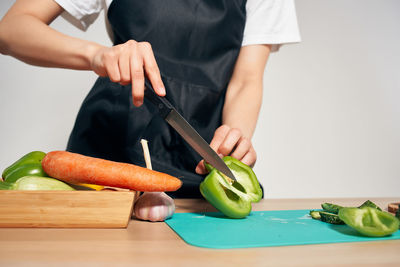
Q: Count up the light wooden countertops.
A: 1